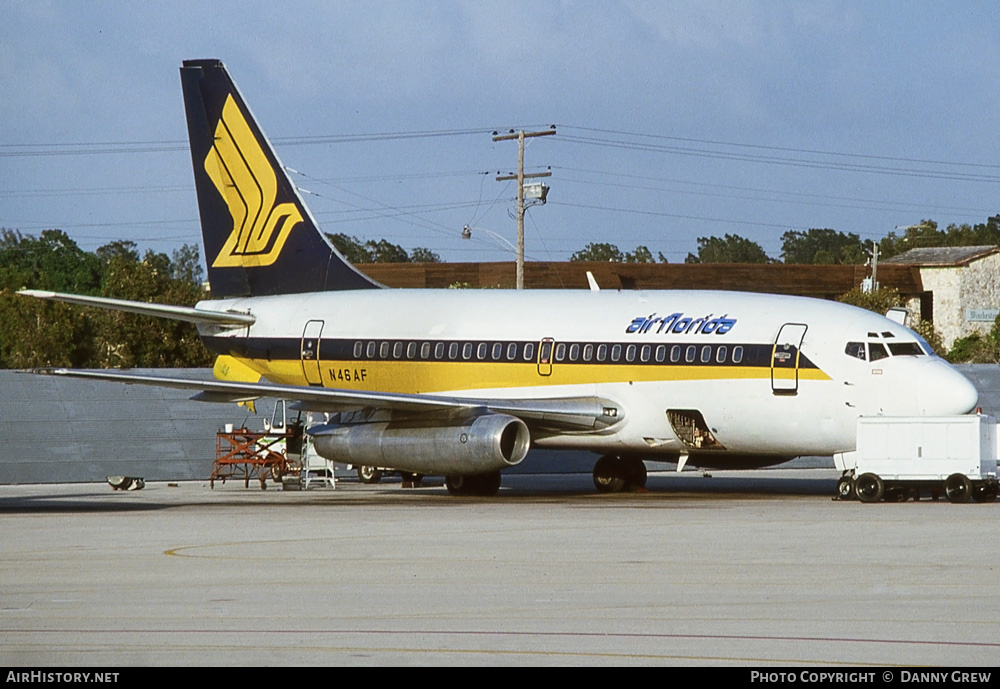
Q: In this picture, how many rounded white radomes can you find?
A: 1